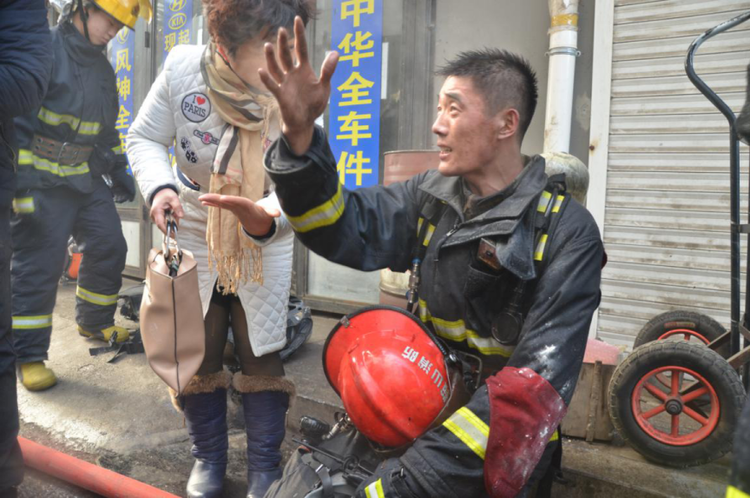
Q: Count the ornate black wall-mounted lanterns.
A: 0